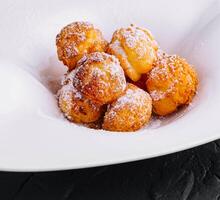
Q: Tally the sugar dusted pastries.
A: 6